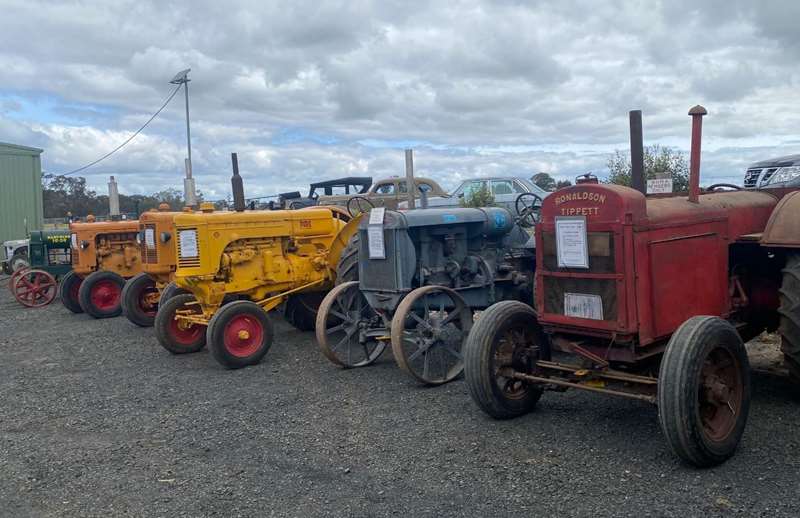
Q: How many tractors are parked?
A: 7